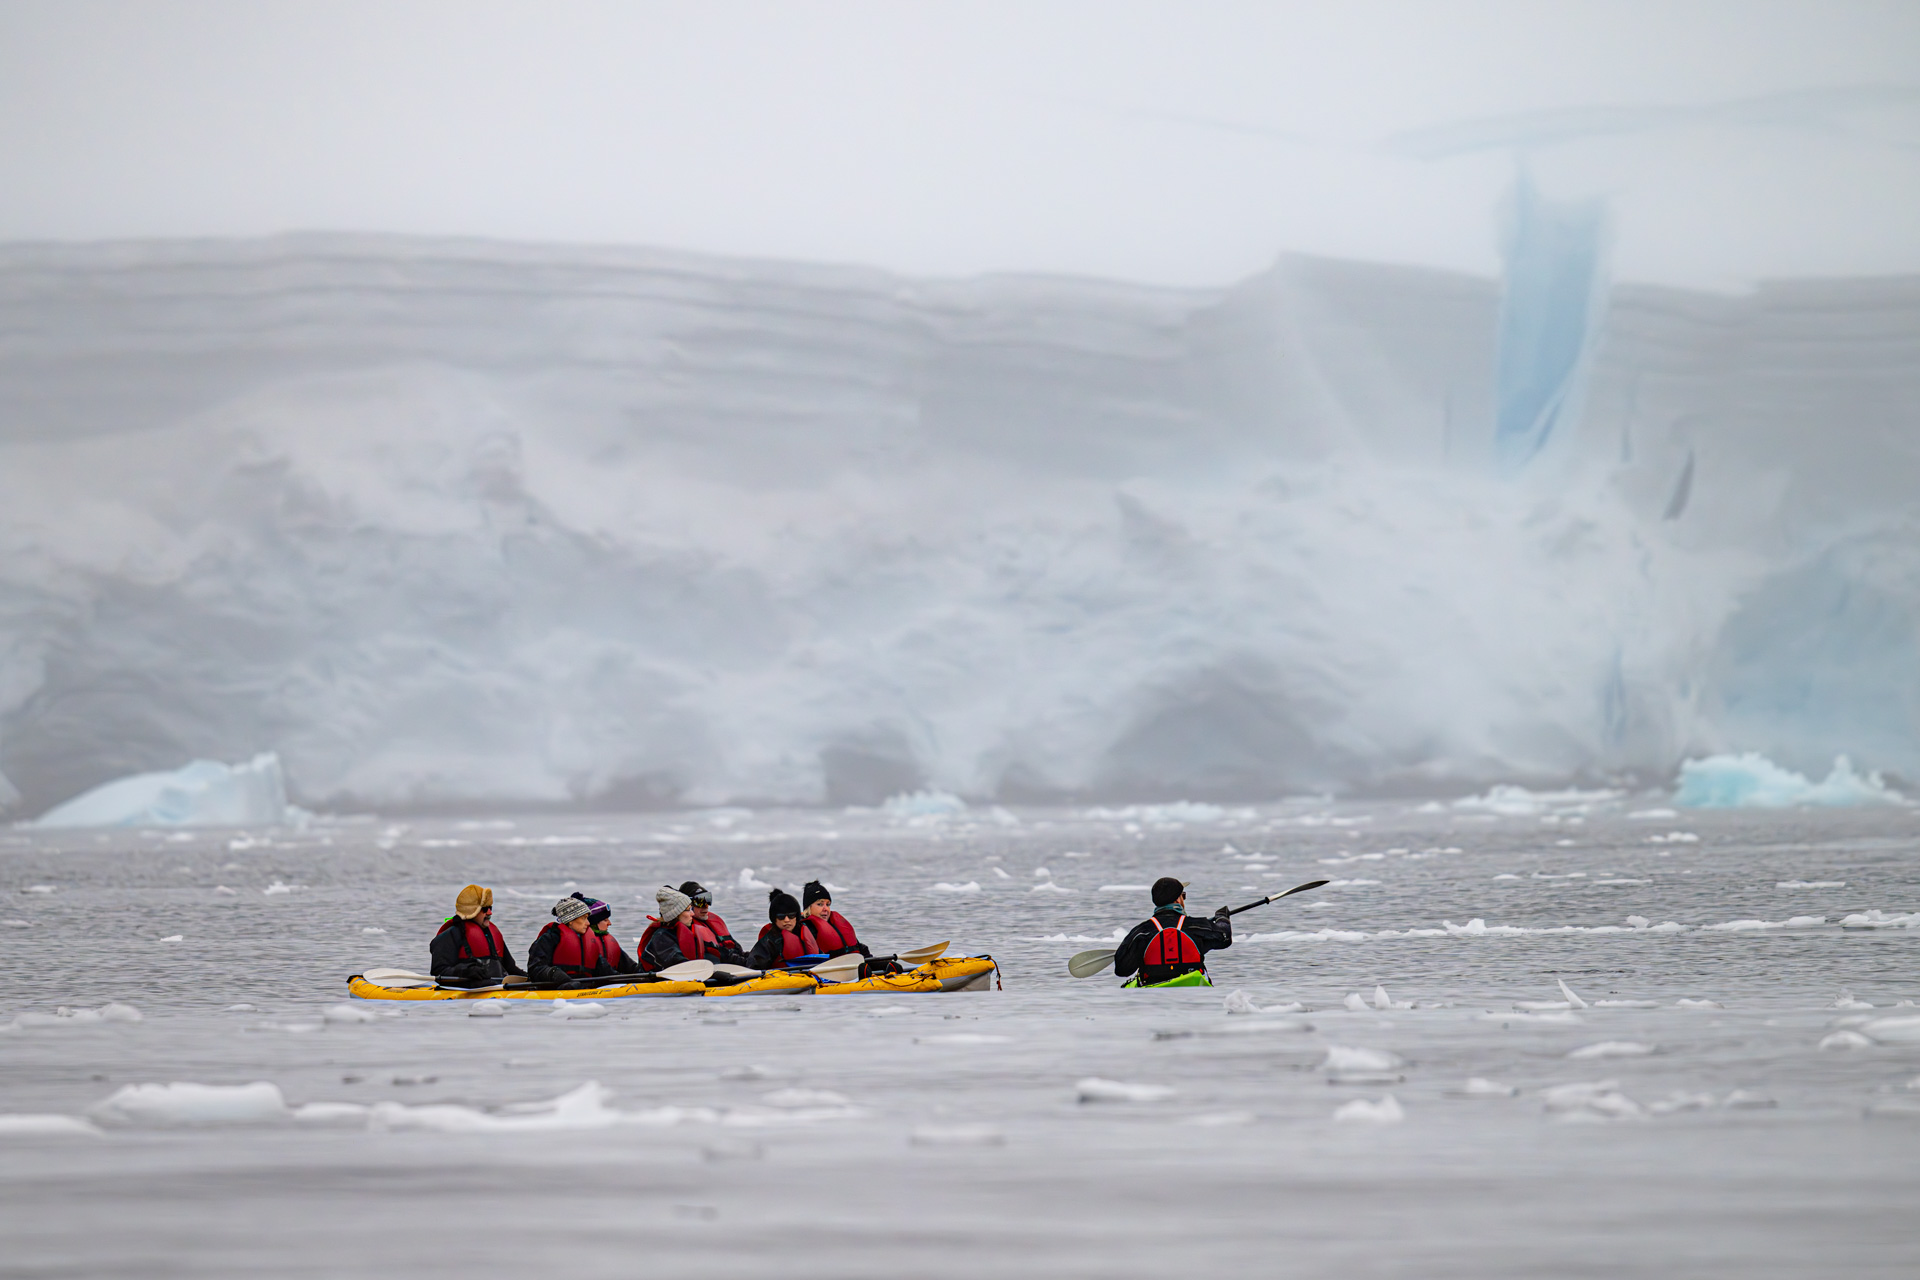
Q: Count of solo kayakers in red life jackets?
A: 1